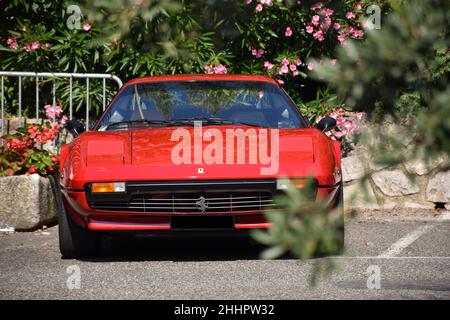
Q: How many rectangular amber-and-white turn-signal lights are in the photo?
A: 2